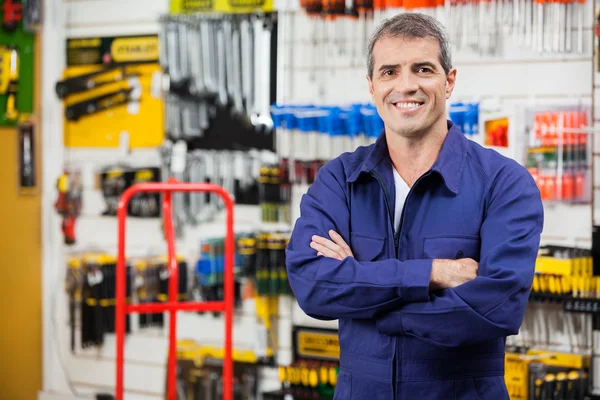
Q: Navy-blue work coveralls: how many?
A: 1